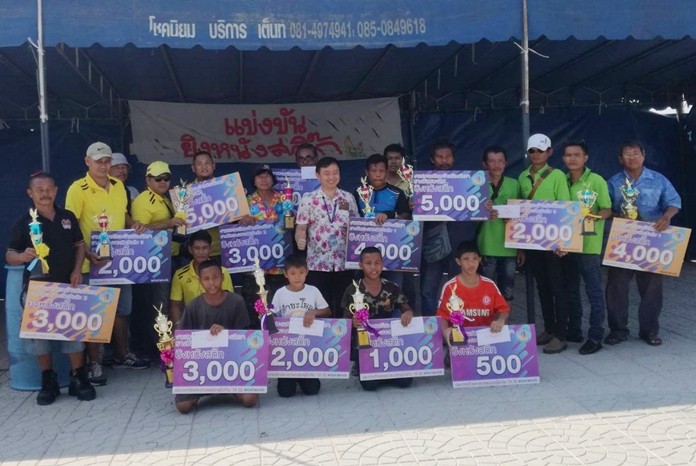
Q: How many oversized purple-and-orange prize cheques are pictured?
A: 13